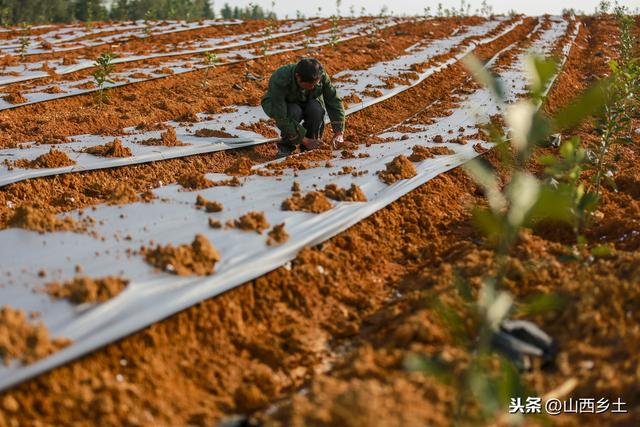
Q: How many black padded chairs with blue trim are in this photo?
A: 0